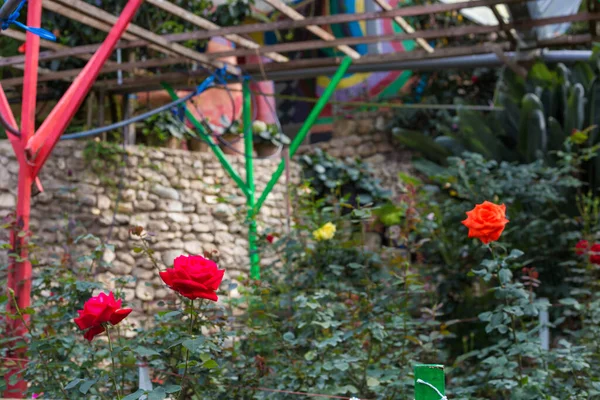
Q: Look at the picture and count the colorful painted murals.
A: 1